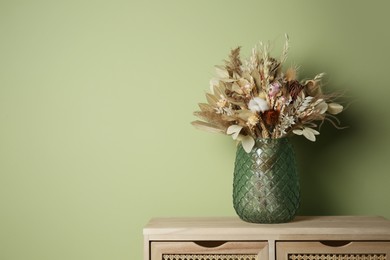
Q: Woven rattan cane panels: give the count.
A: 2